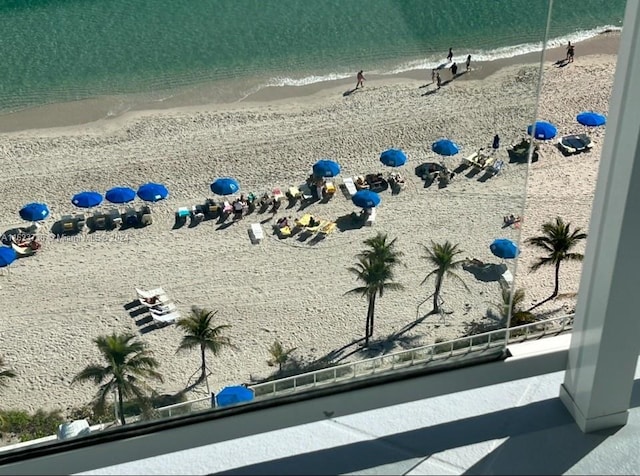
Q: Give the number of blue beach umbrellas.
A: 14